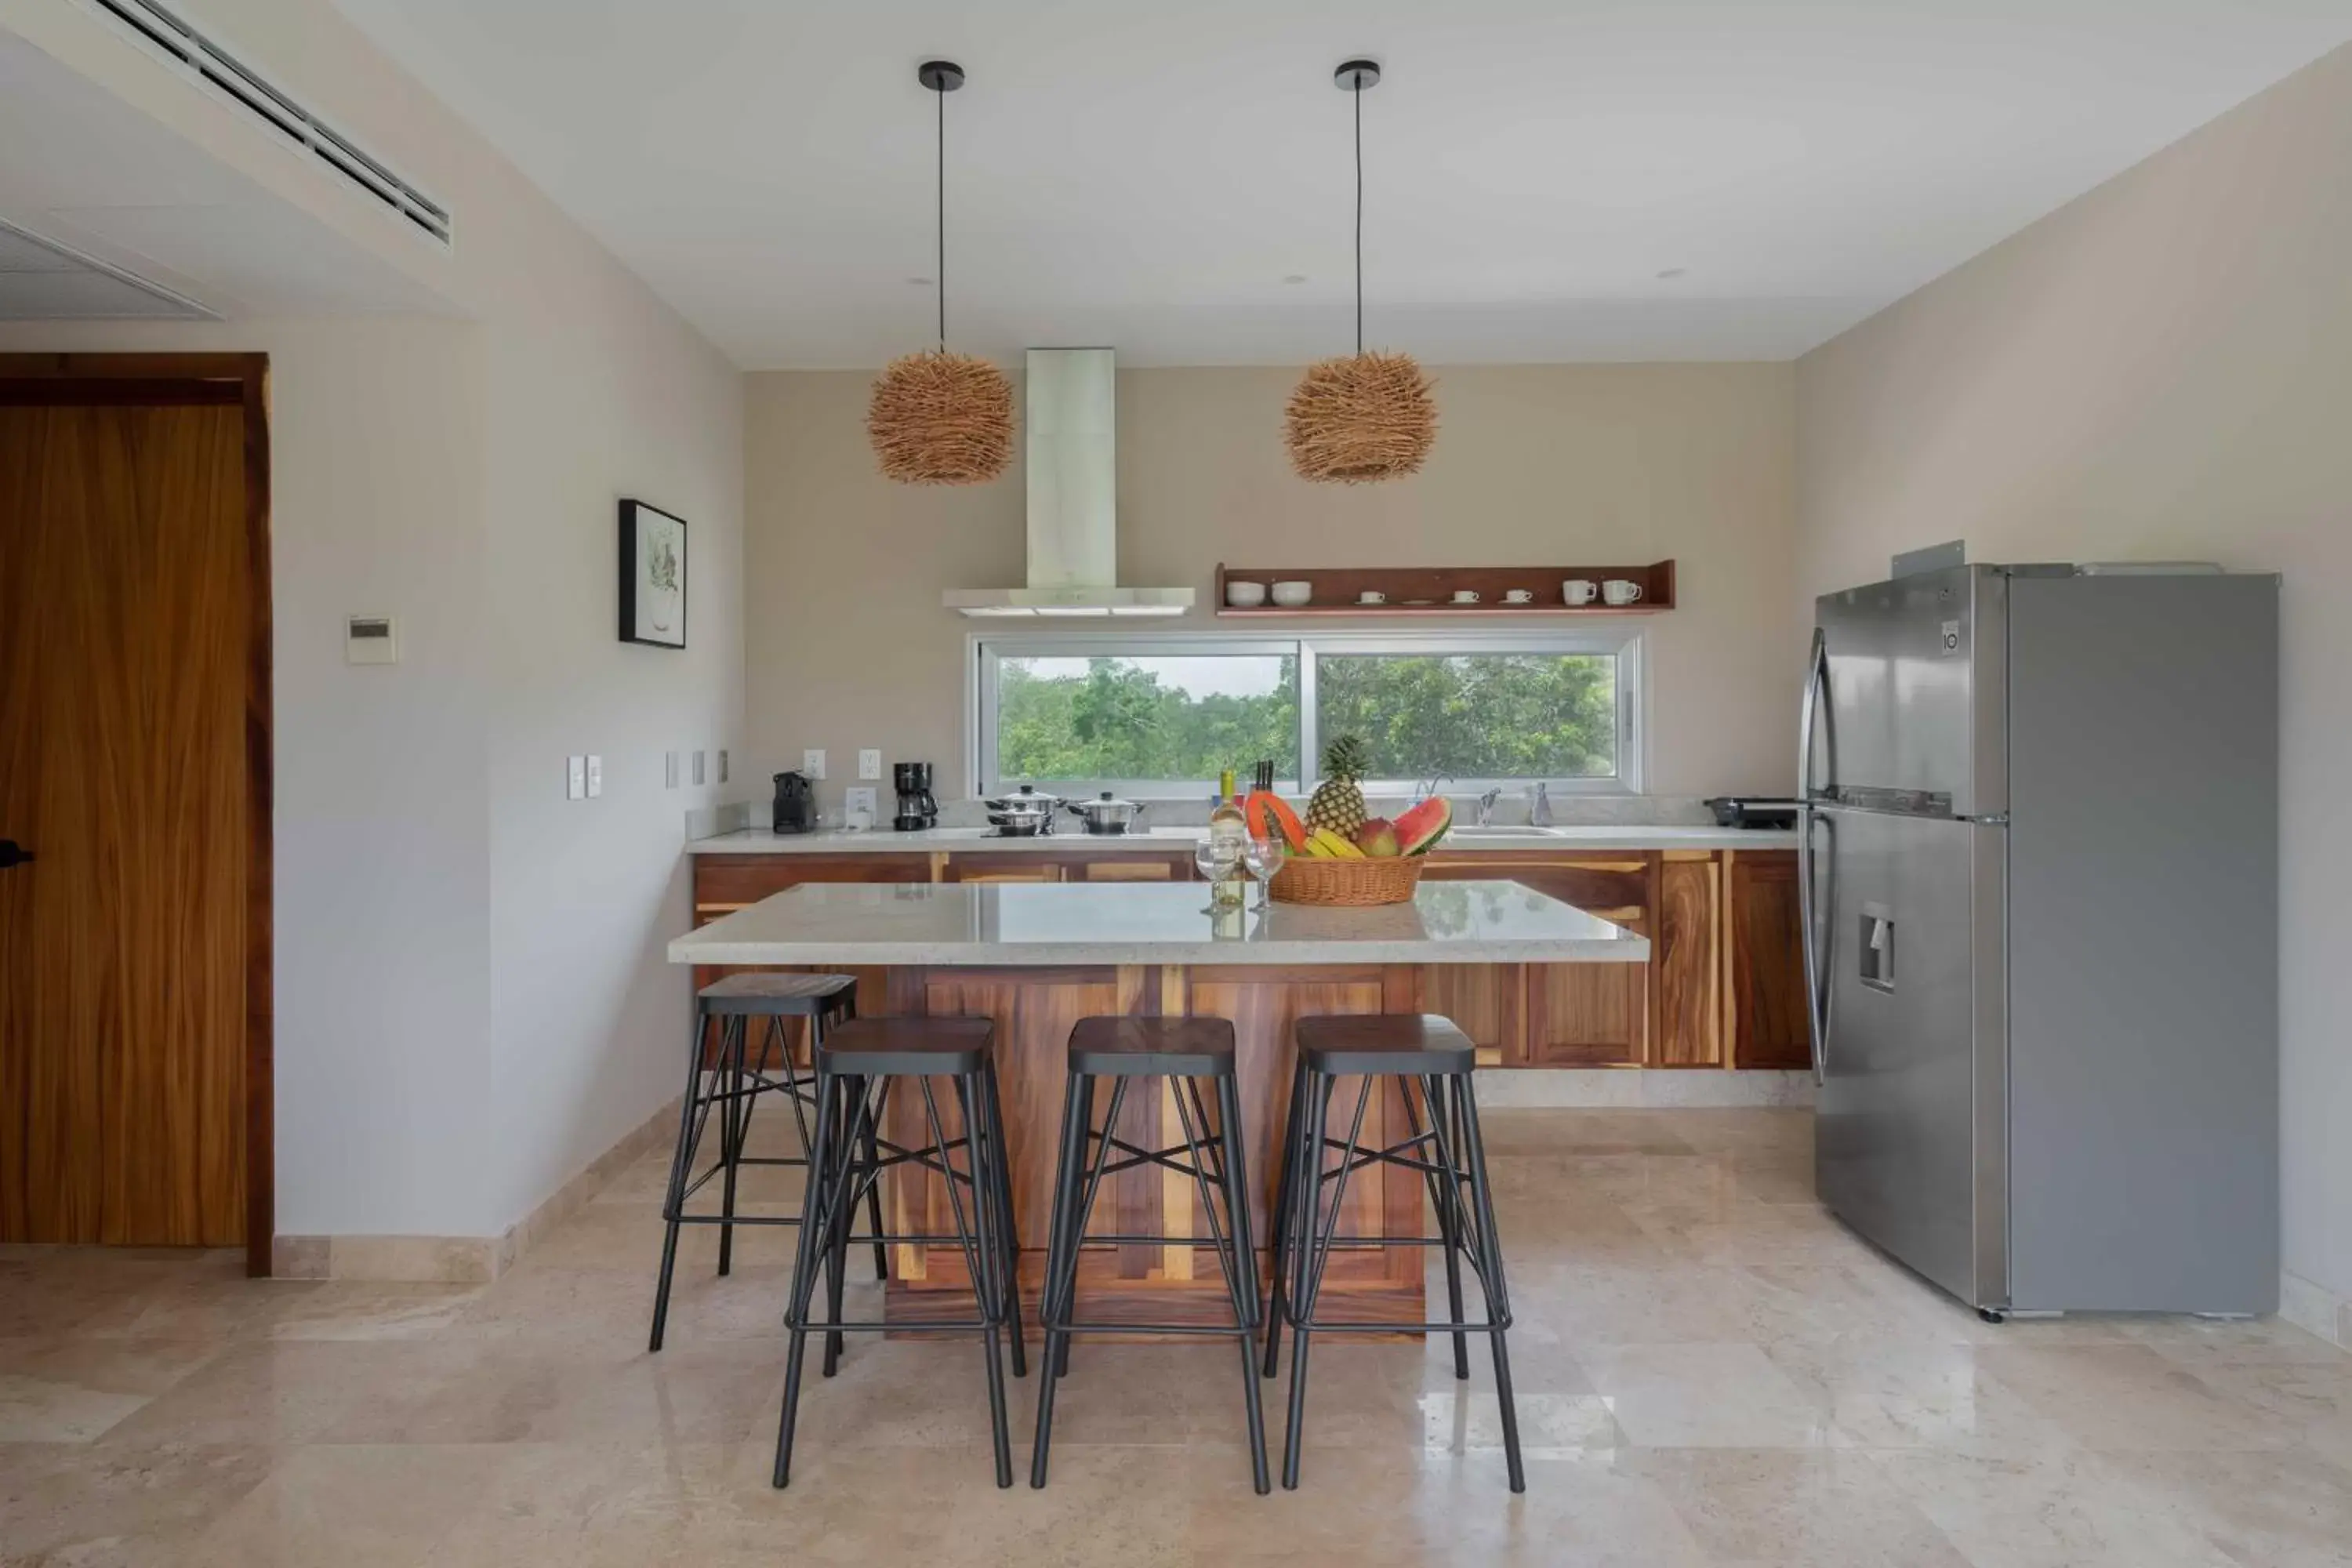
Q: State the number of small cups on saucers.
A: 3